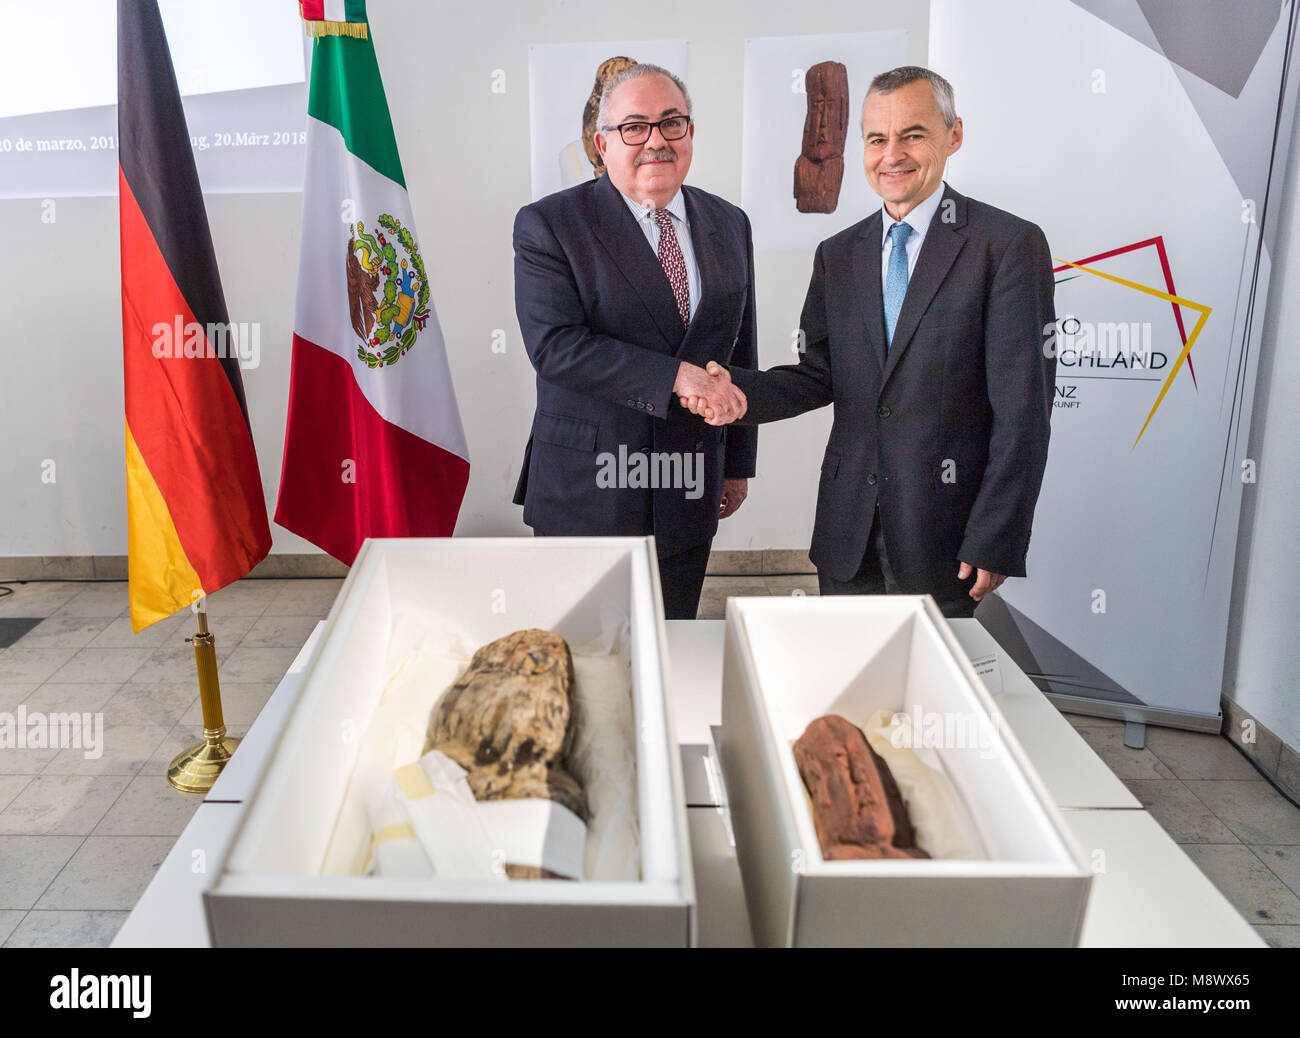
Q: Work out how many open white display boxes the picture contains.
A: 2